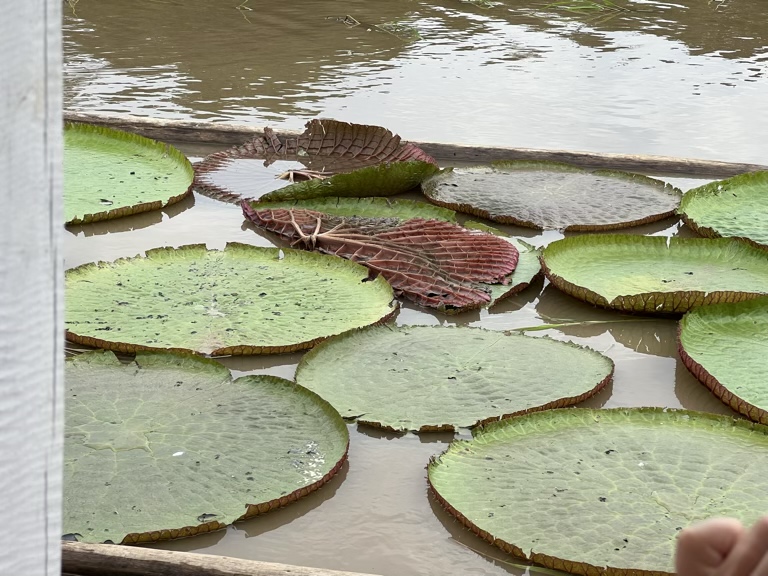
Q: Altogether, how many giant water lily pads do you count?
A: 11